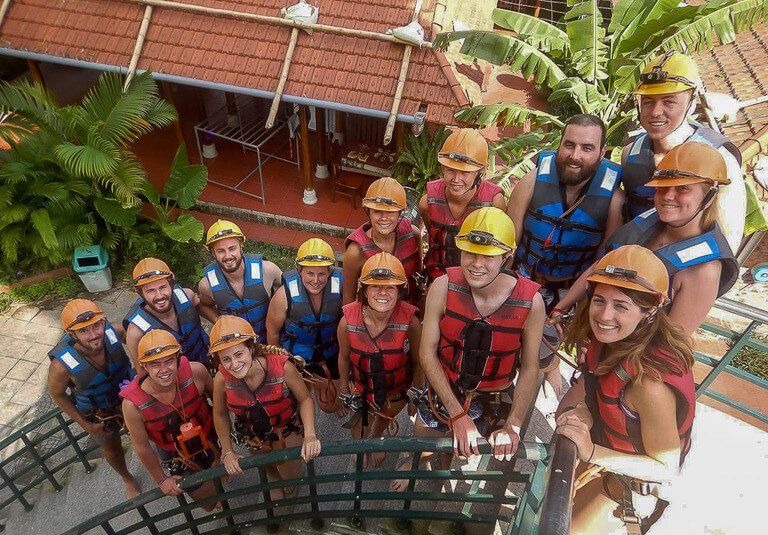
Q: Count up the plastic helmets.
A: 13